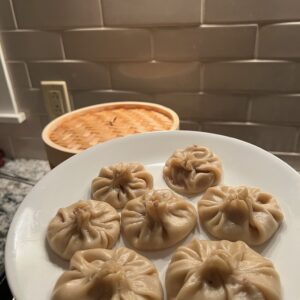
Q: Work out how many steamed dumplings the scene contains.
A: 7